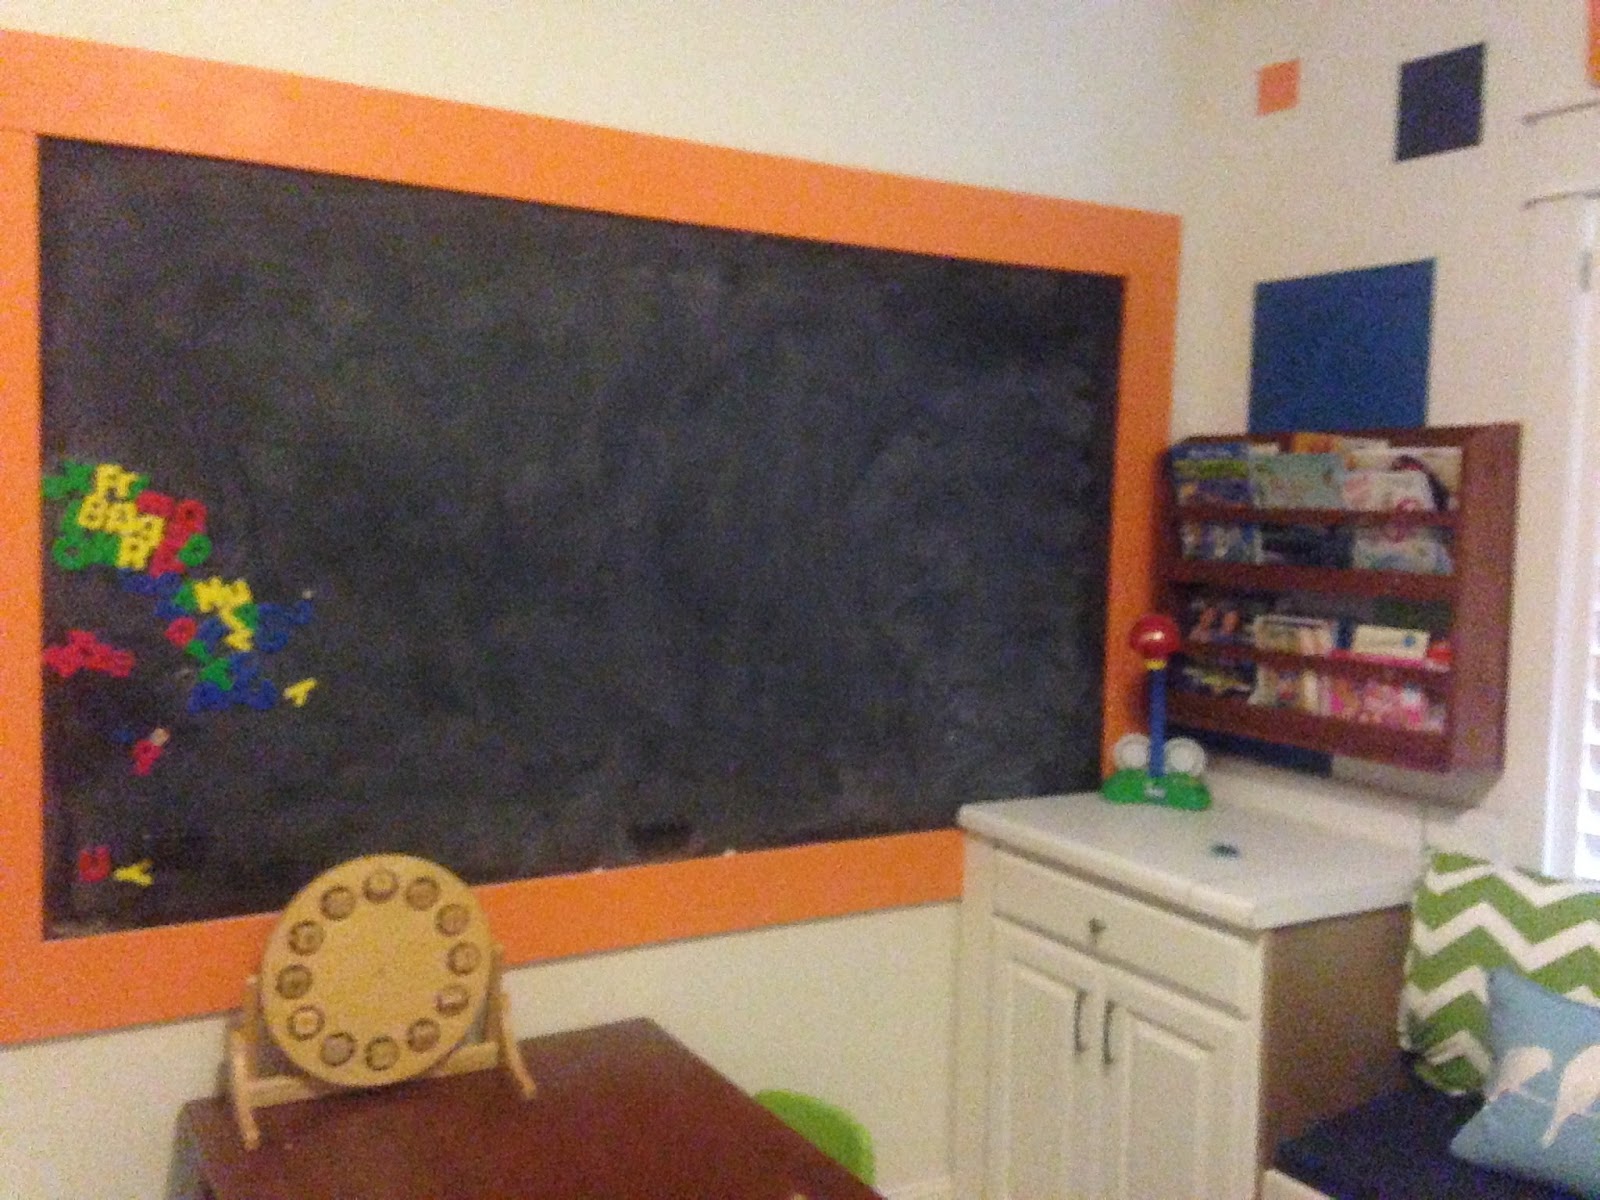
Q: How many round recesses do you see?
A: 12